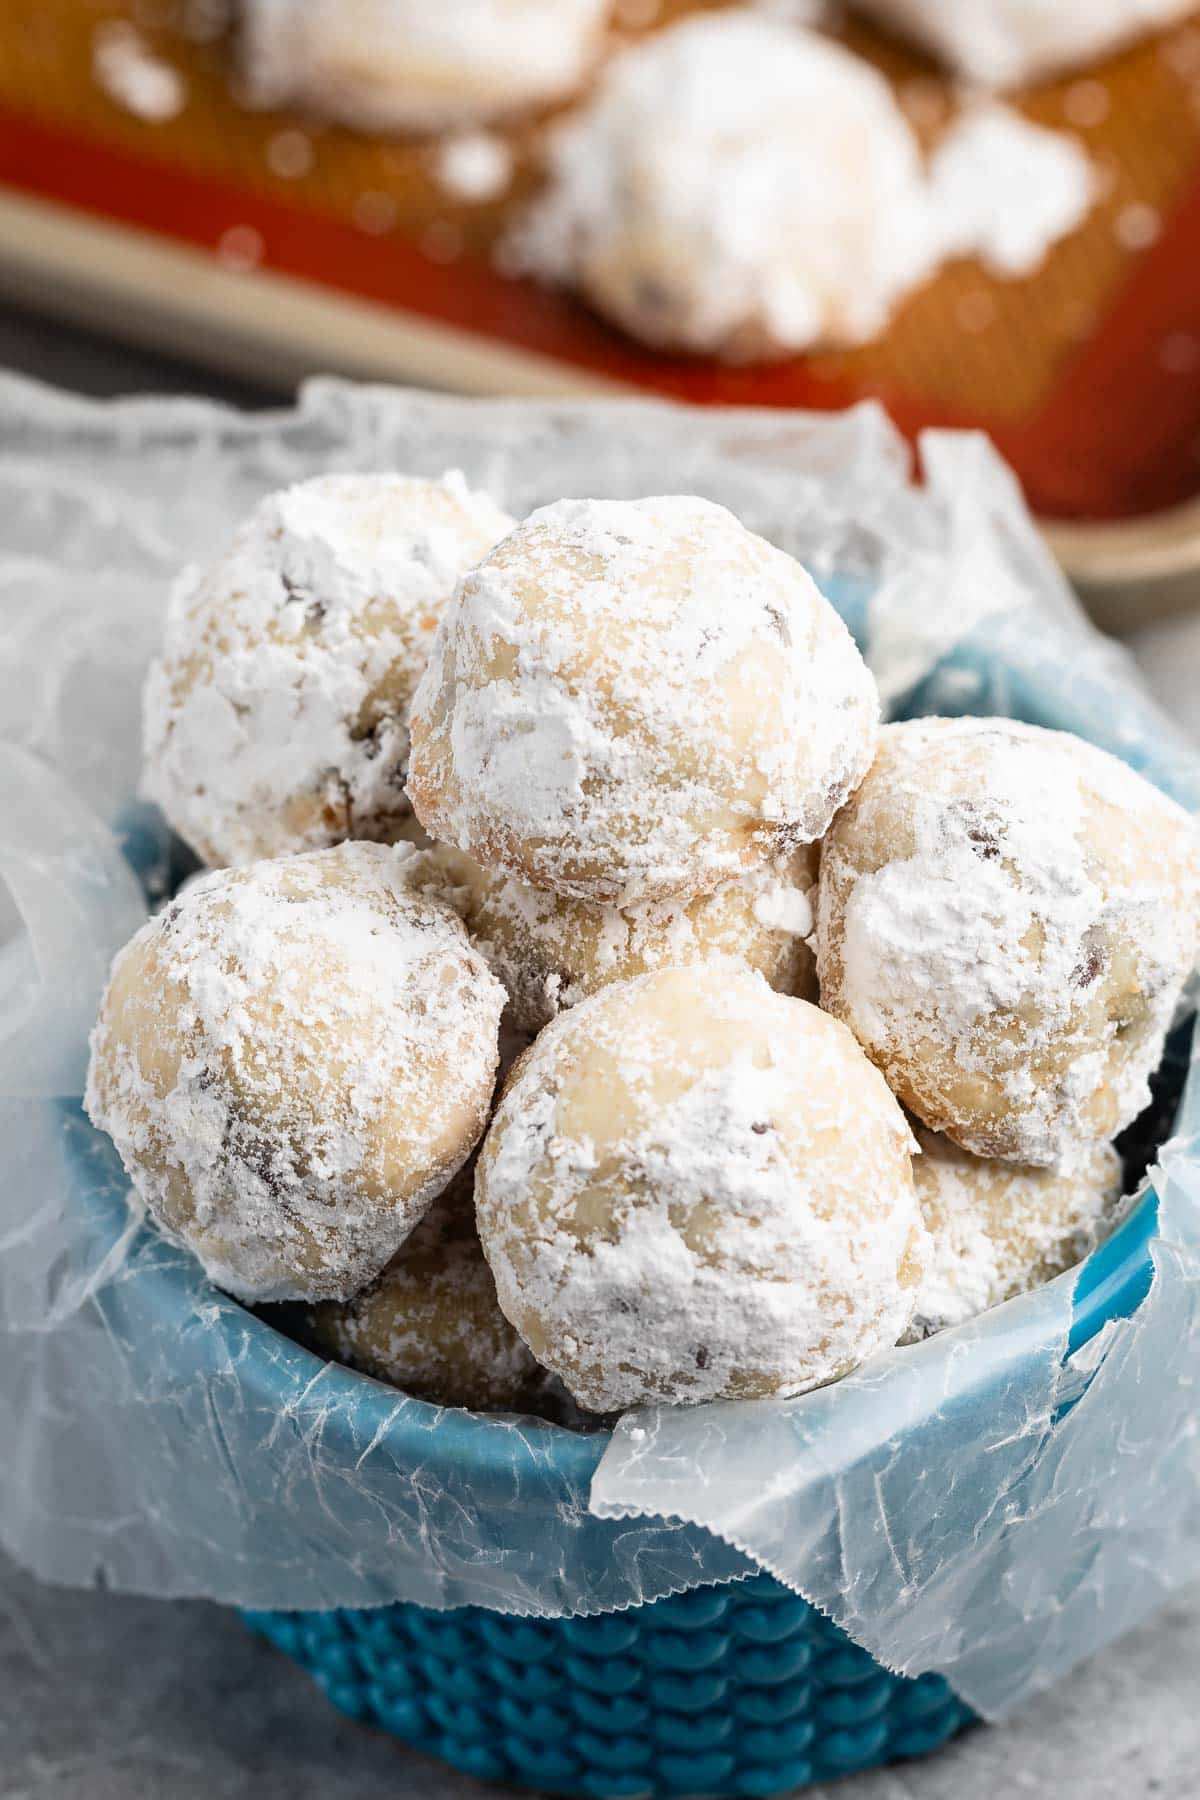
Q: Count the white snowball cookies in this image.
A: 11